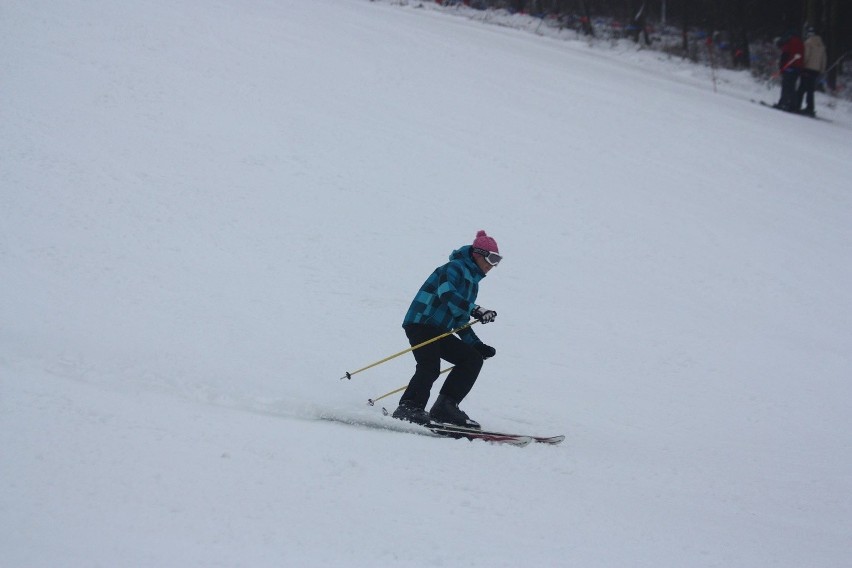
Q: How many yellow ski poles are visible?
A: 2